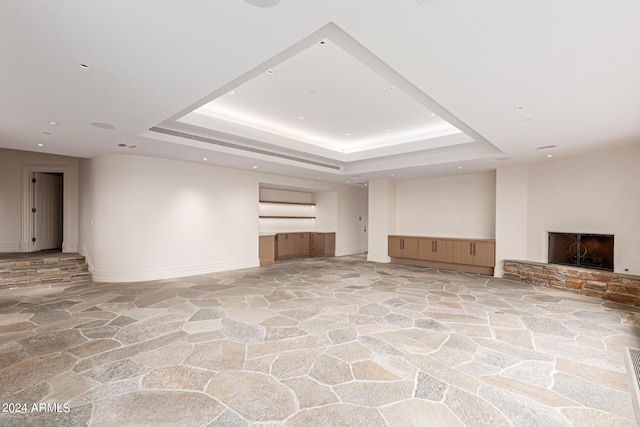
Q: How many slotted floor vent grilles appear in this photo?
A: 1